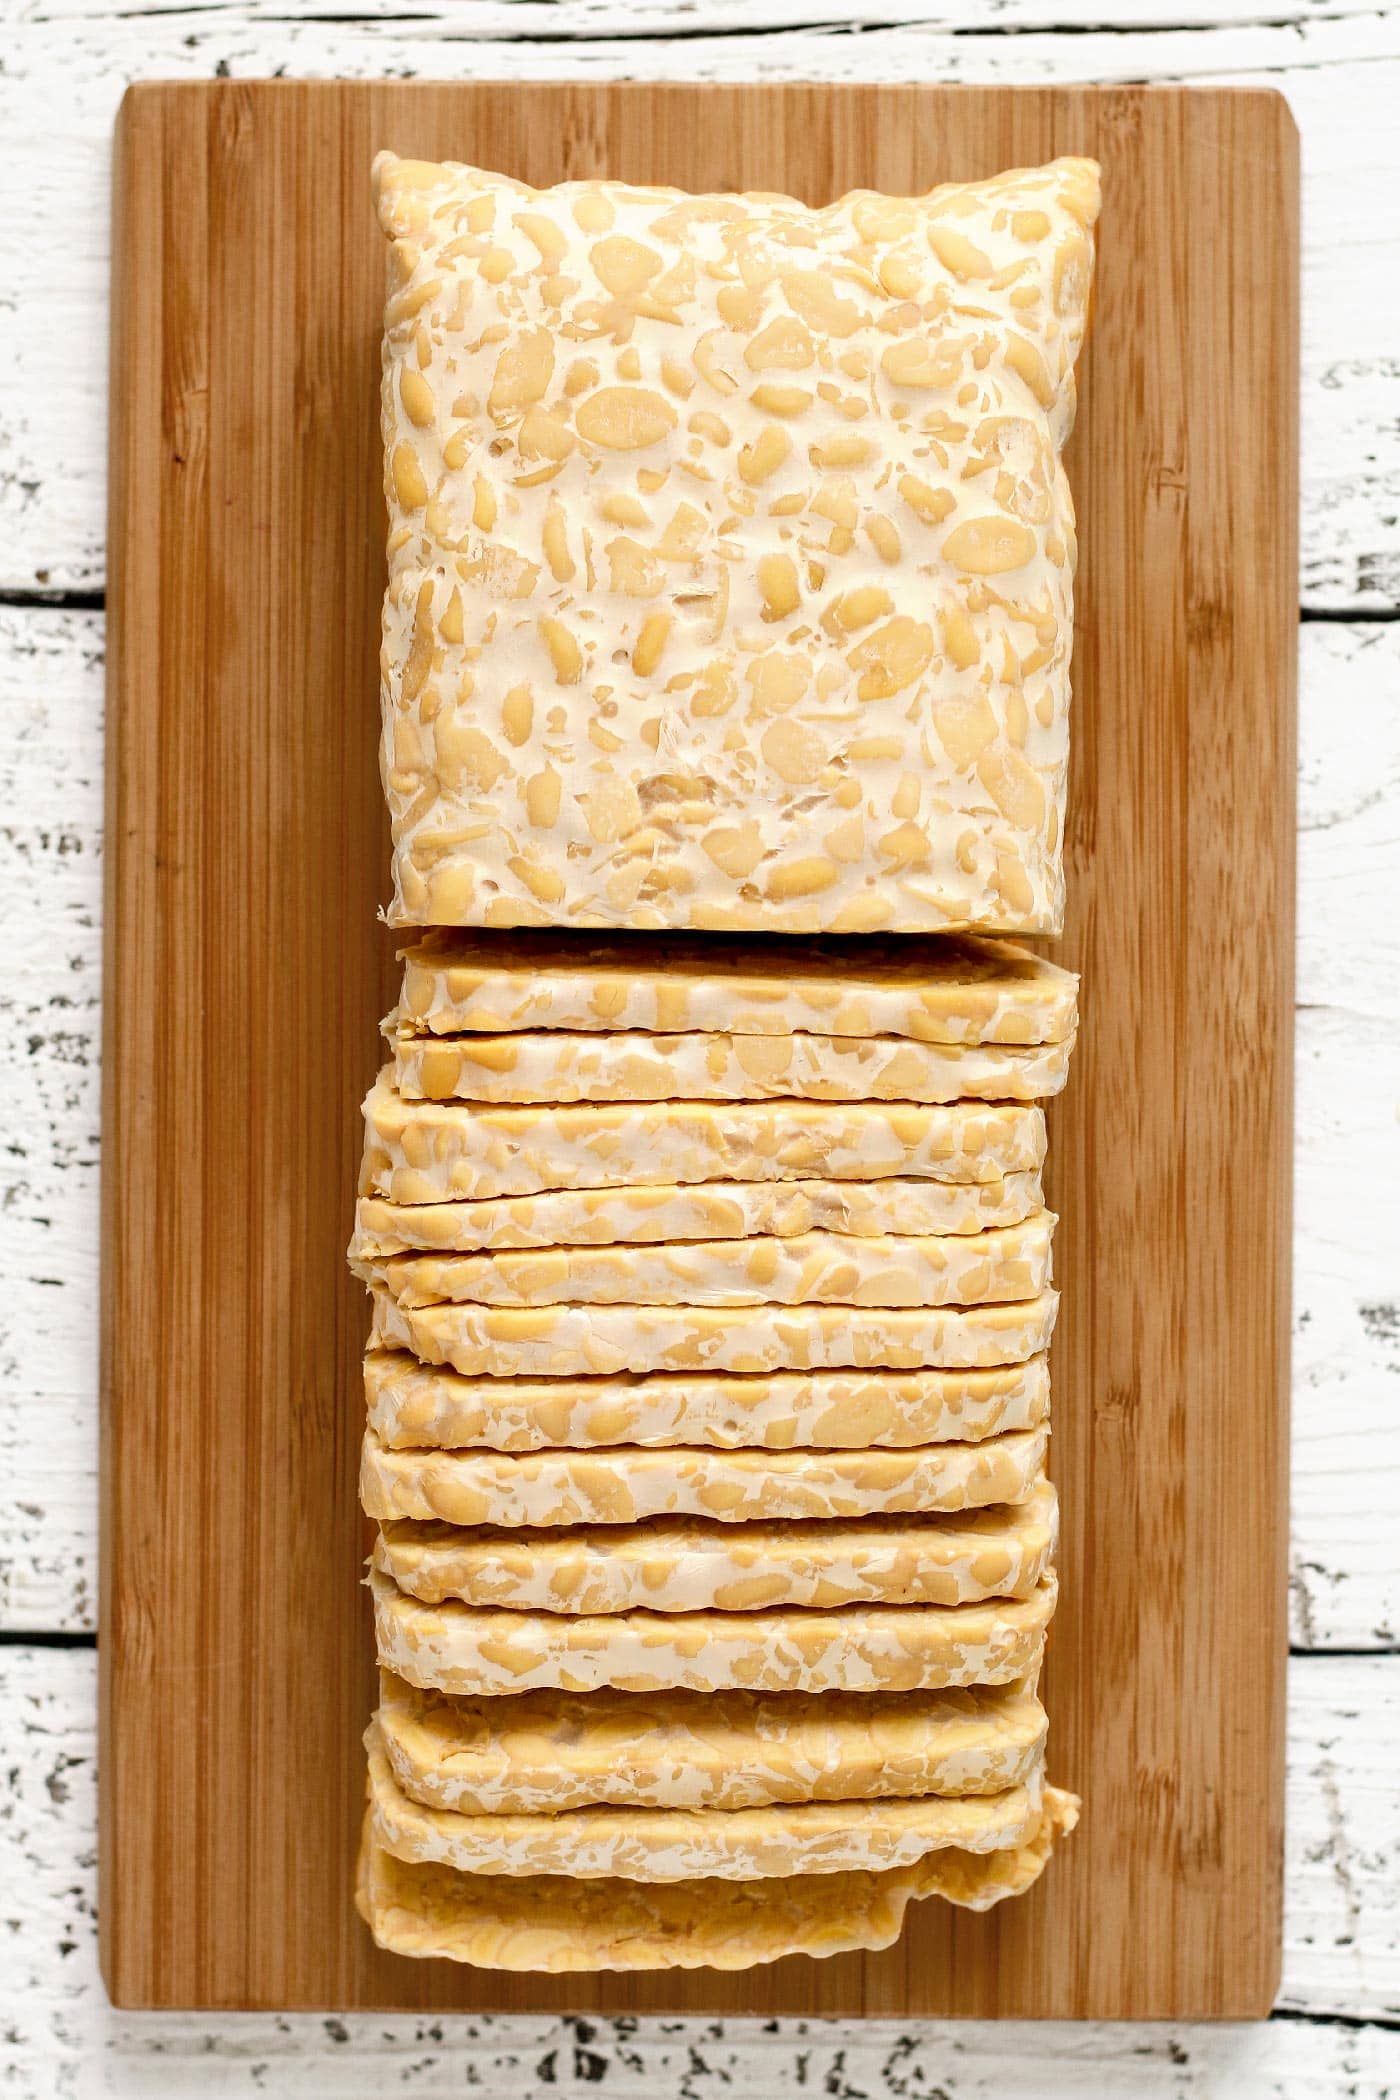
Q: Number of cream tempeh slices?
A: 13